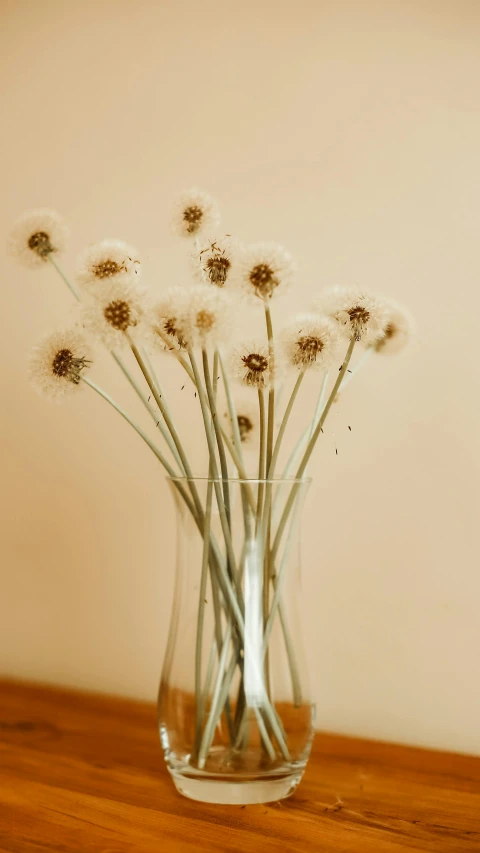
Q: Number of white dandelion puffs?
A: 14